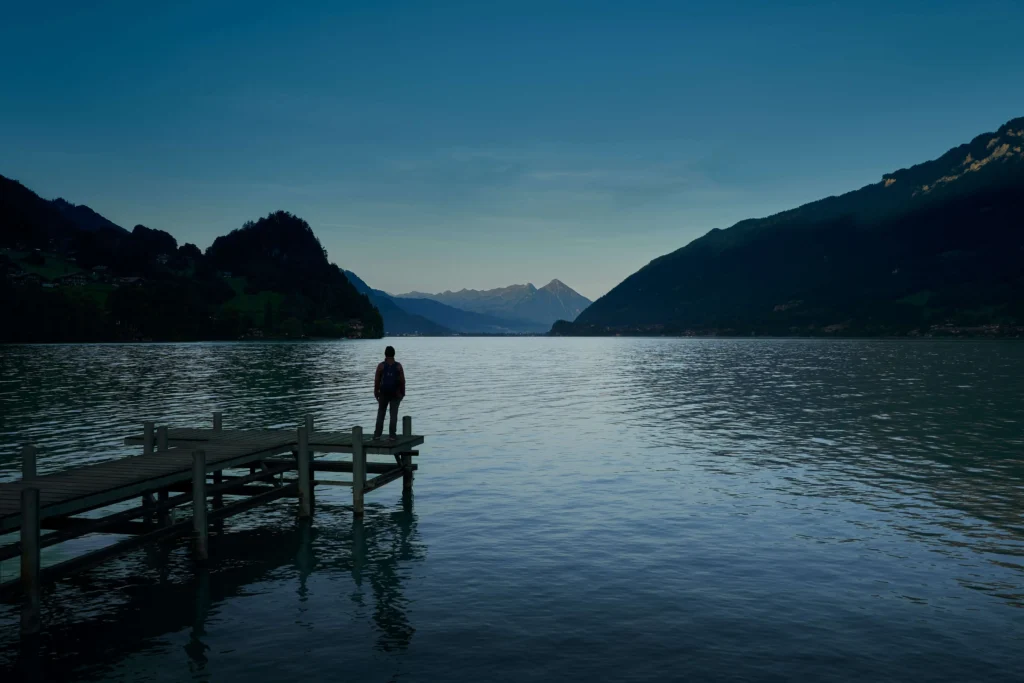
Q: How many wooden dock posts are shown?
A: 10